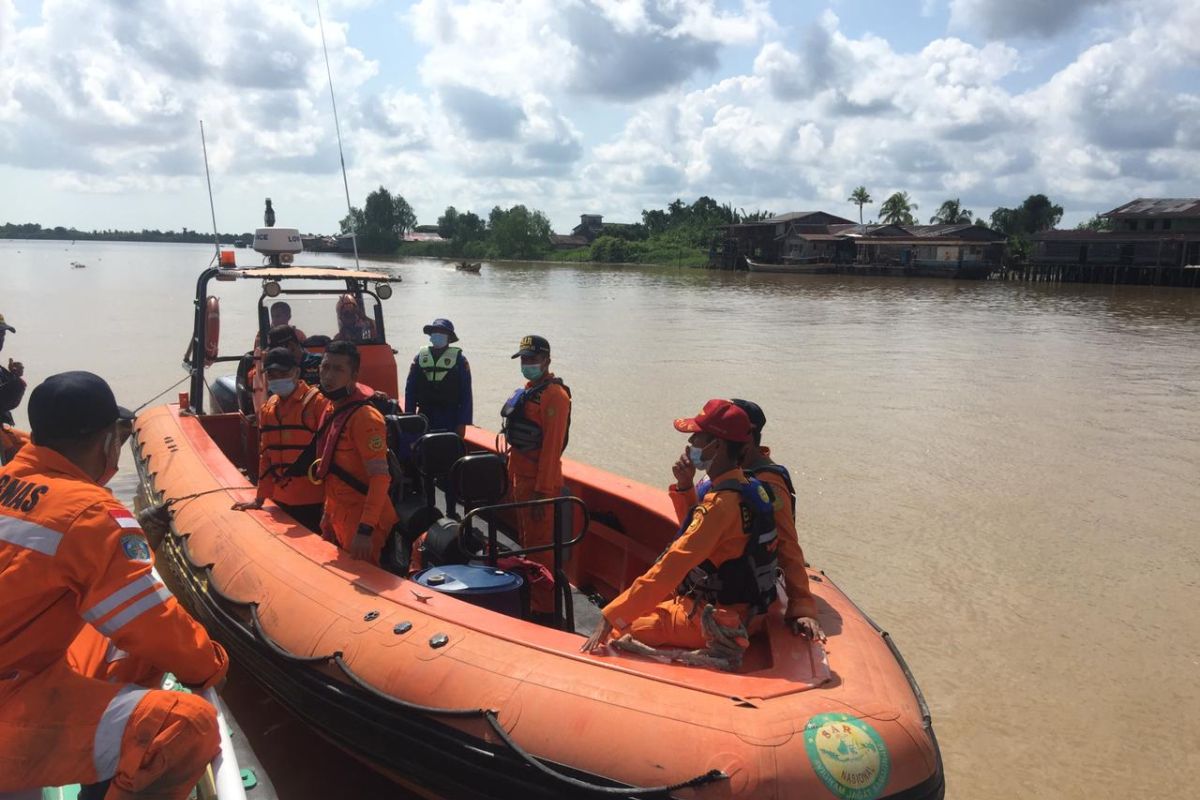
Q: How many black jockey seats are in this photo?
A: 3